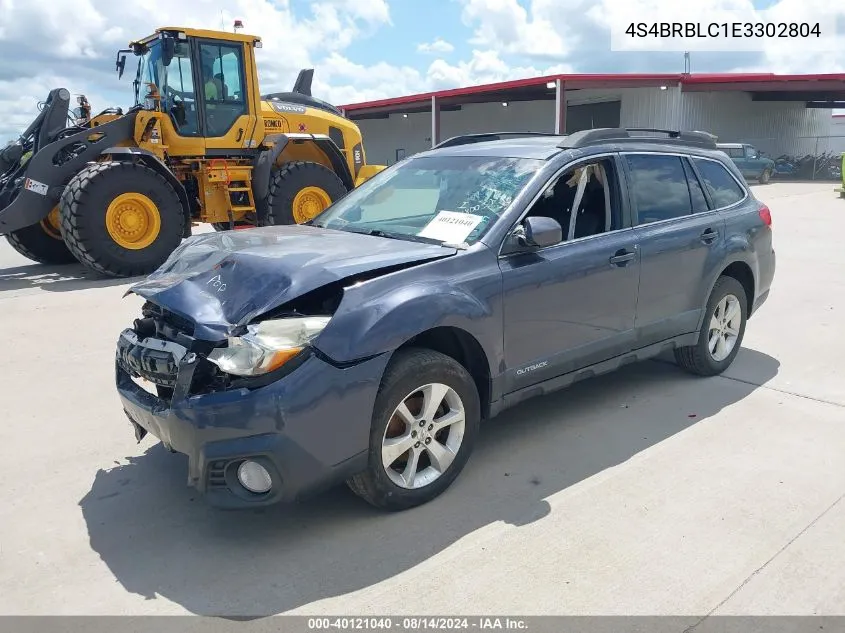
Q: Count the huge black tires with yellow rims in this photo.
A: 3